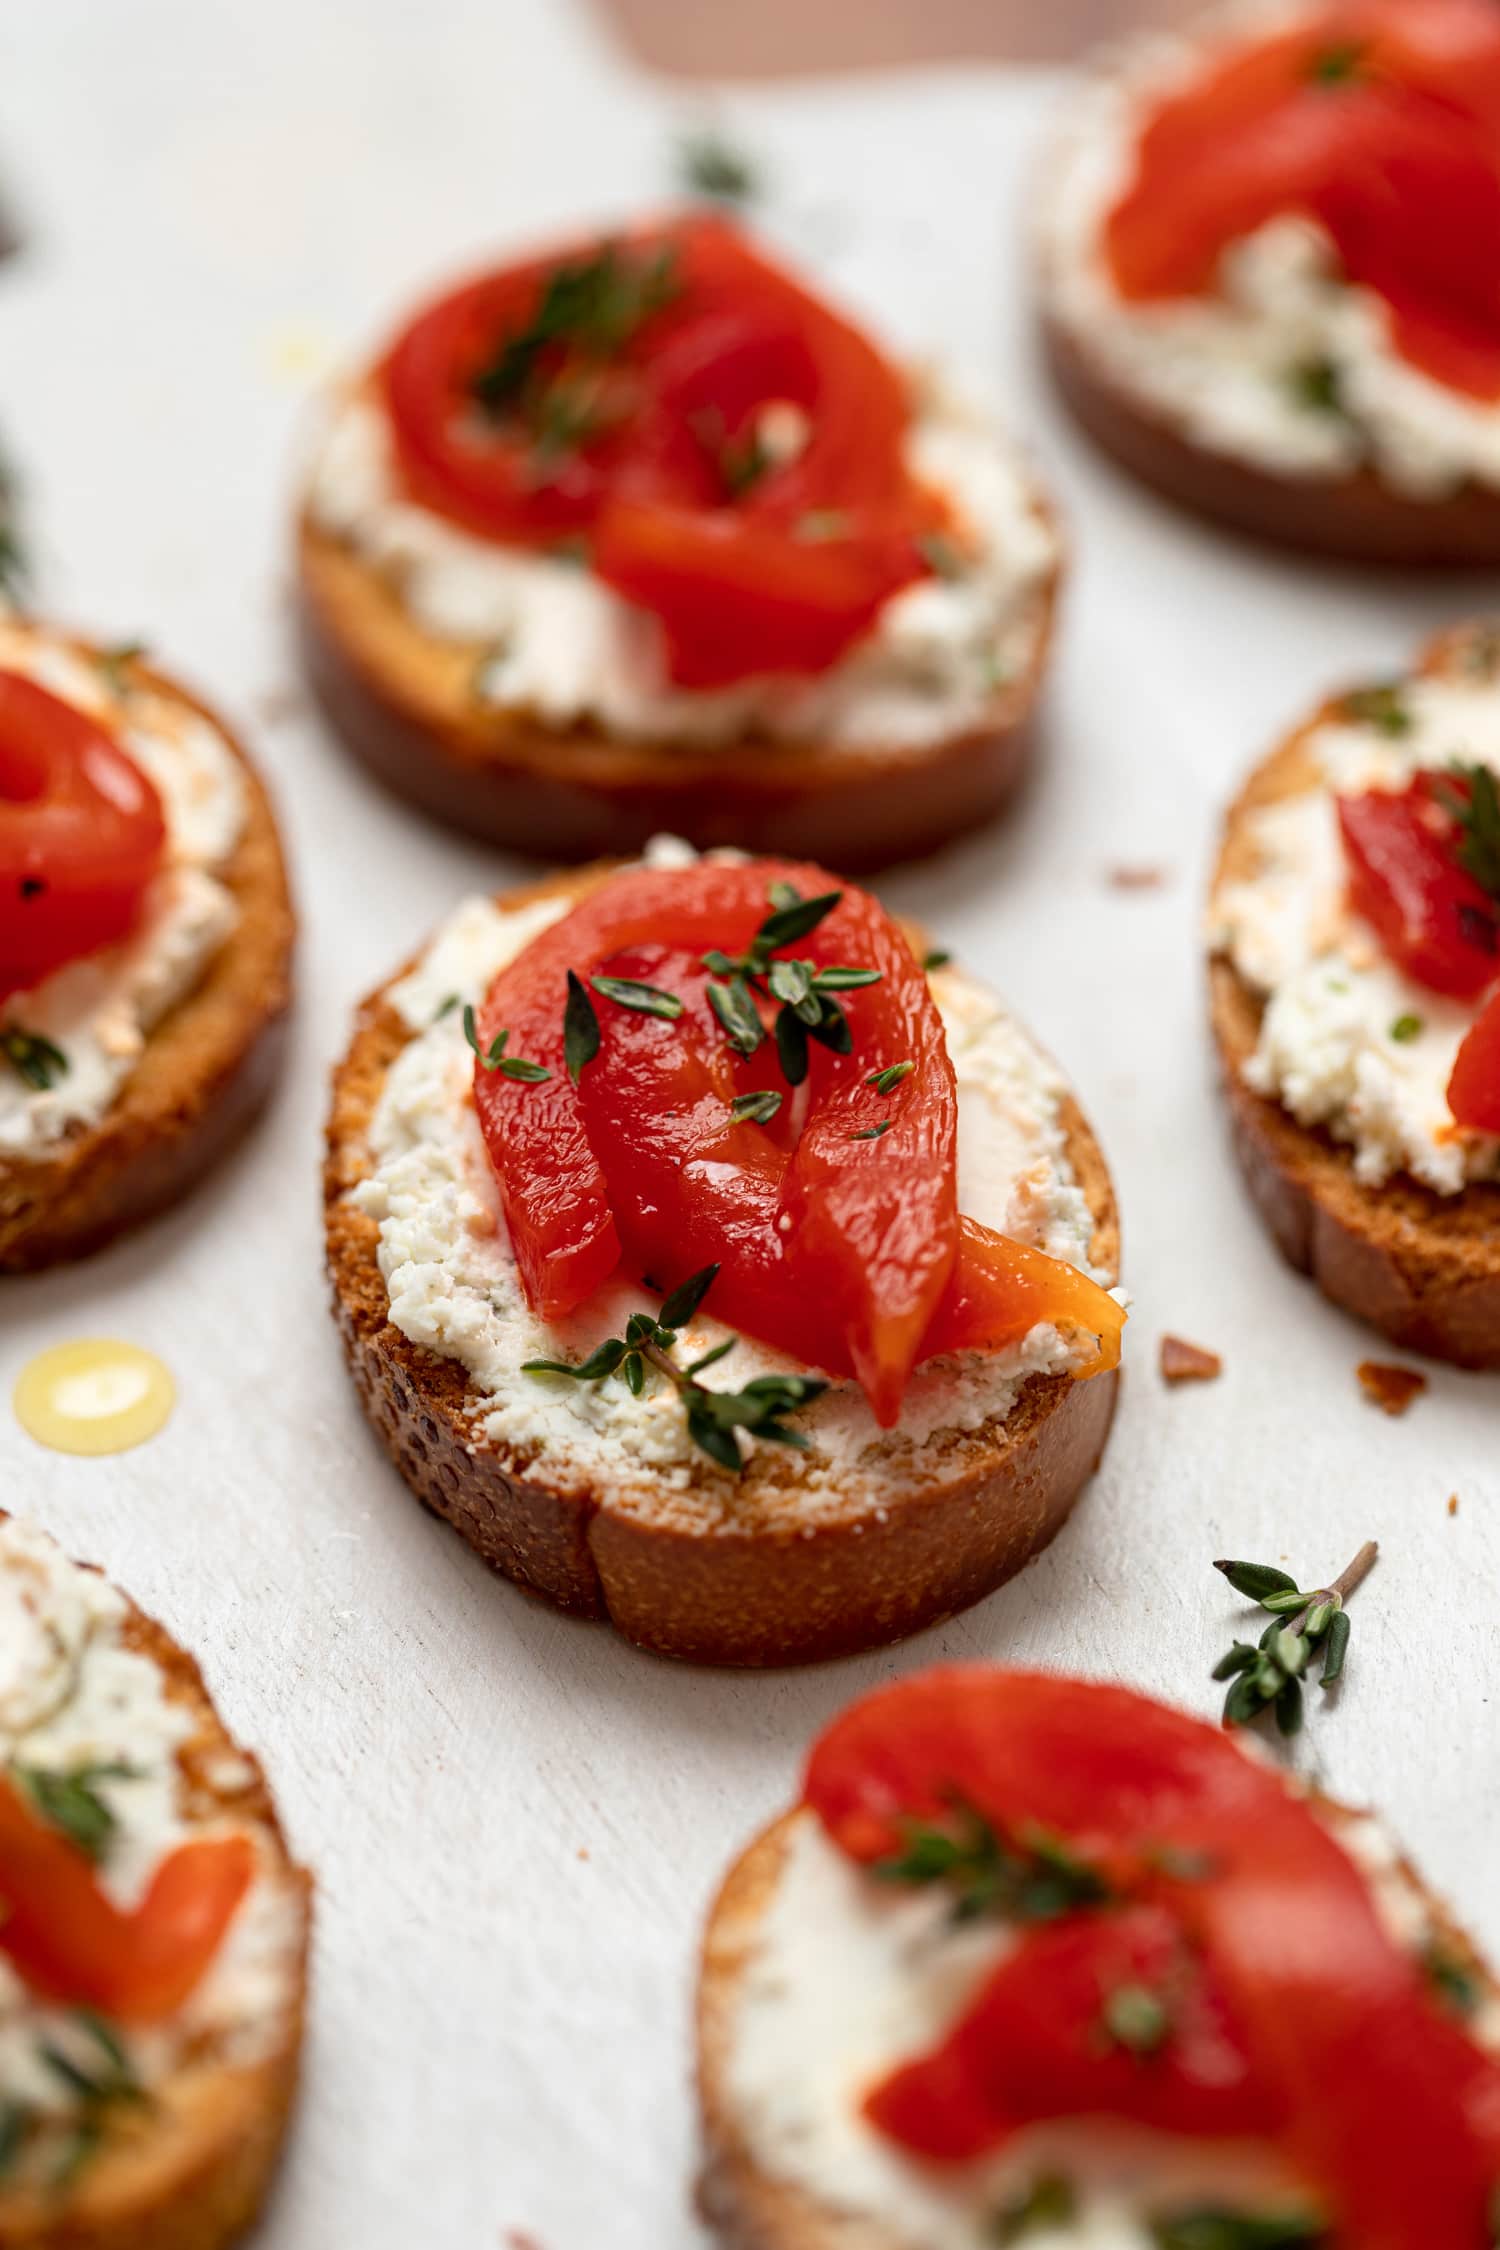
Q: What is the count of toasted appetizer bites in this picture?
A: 7